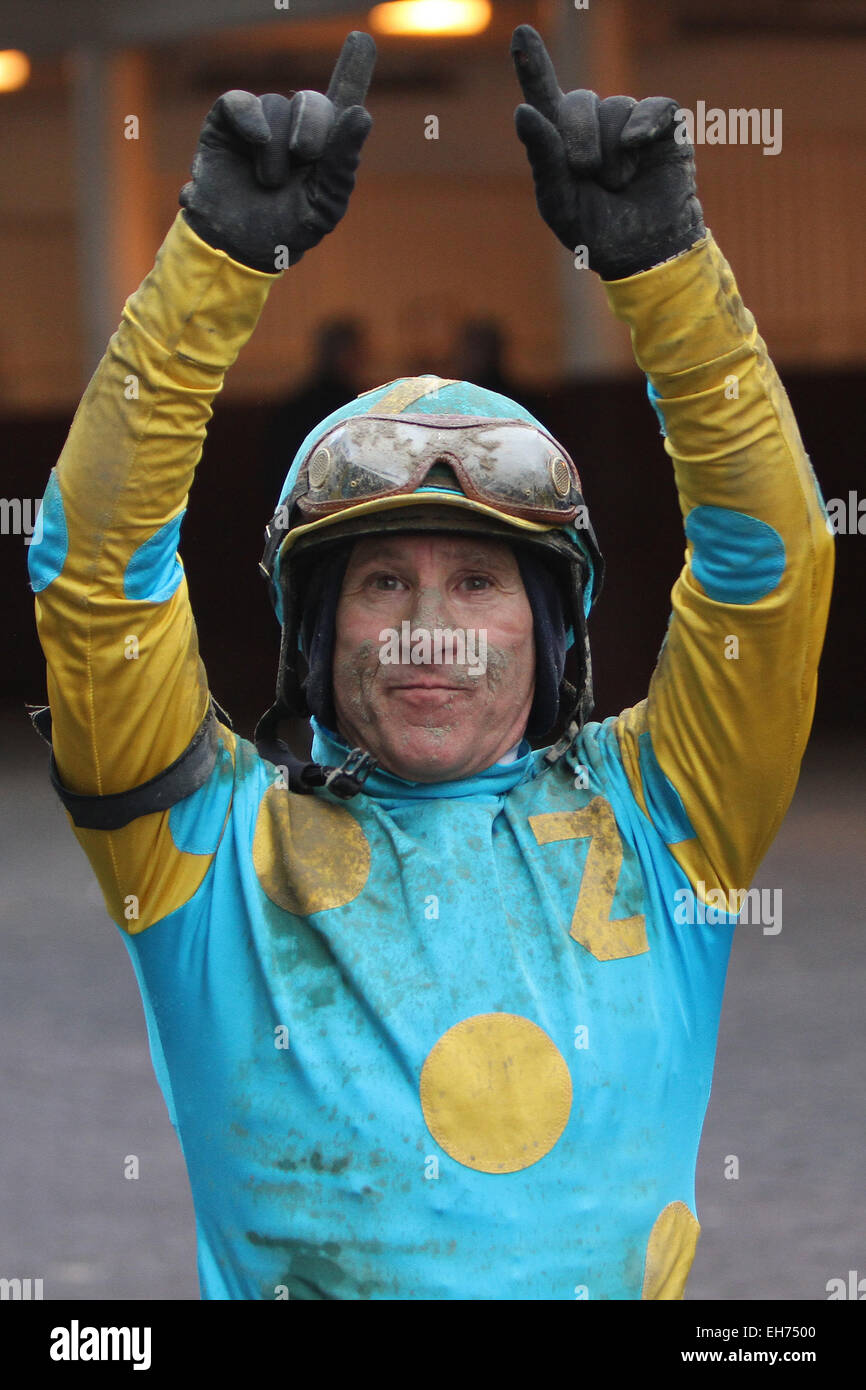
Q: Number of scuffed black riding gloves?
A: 2